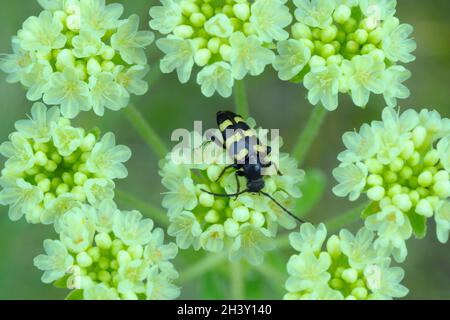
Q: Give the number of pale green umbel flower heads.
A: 8